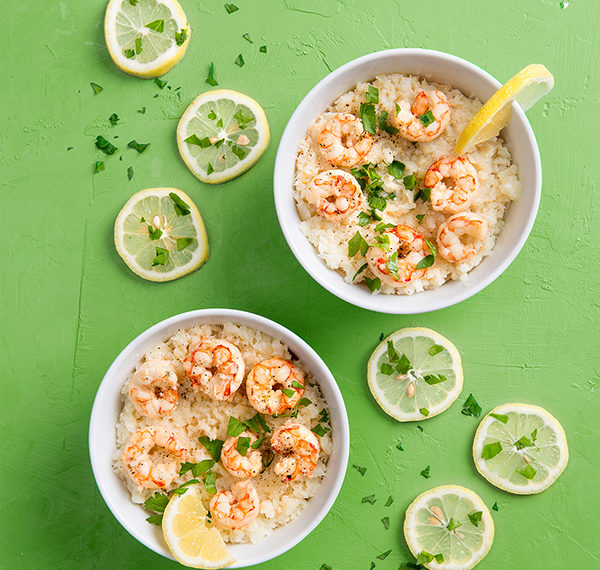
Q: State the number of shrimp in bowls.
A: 13